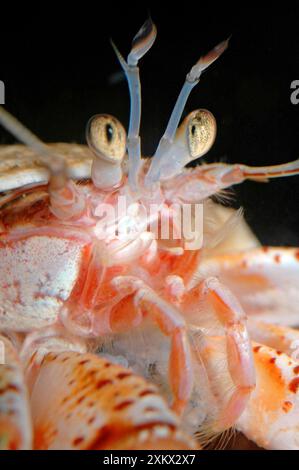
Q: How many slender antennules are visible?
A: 2